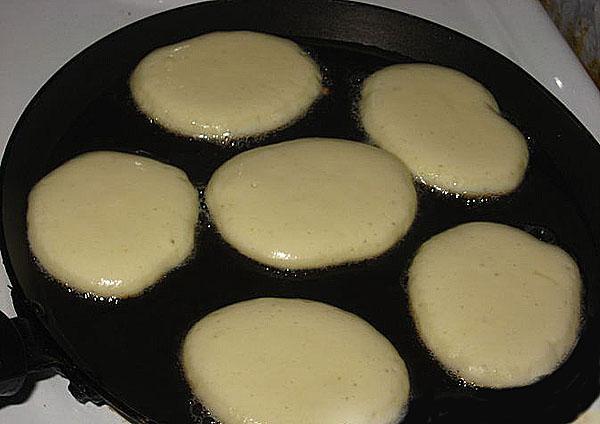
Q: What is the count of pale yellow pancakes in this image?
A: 6